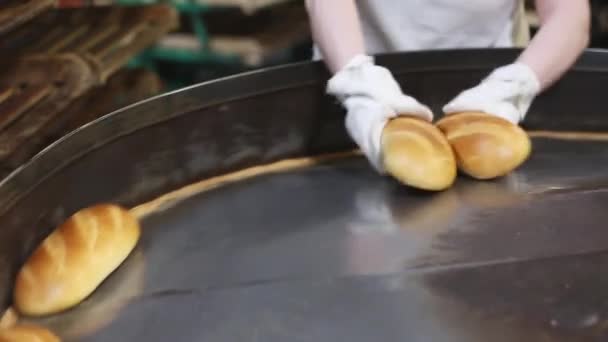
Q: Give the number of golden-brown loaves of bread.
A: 4